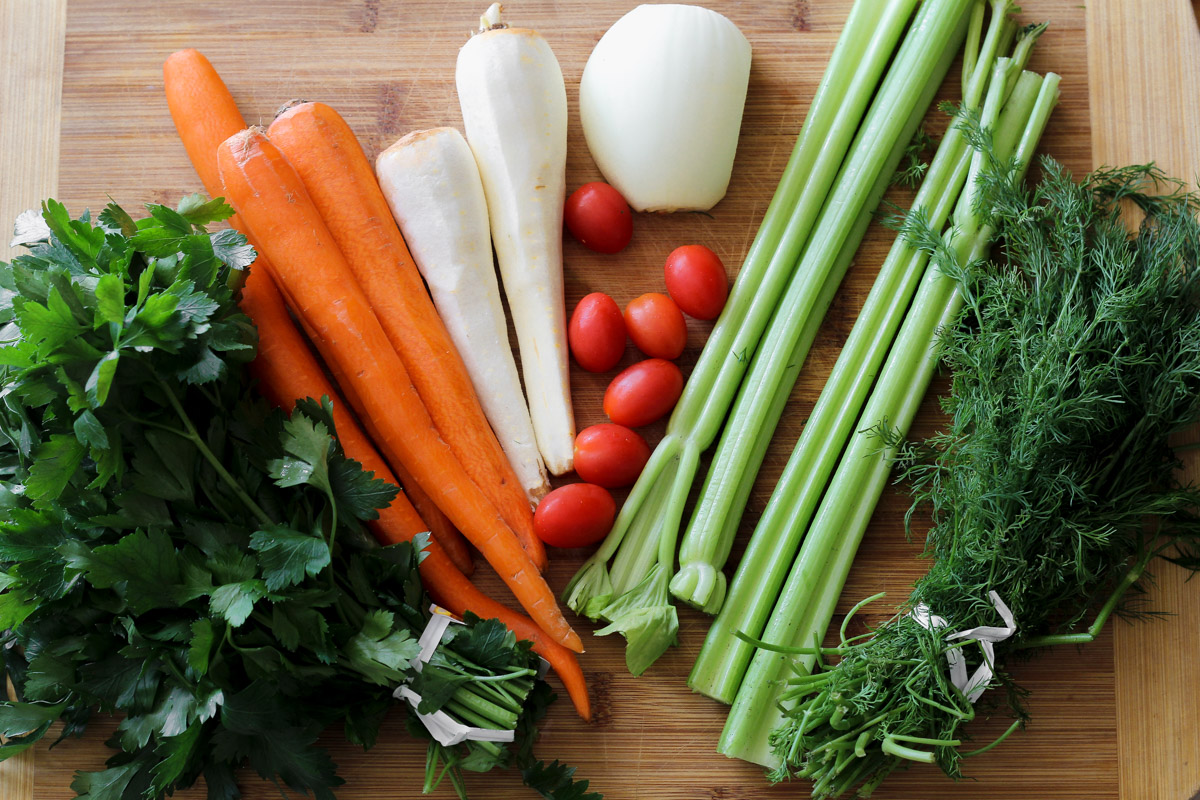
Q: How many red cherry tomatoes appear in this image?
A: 7